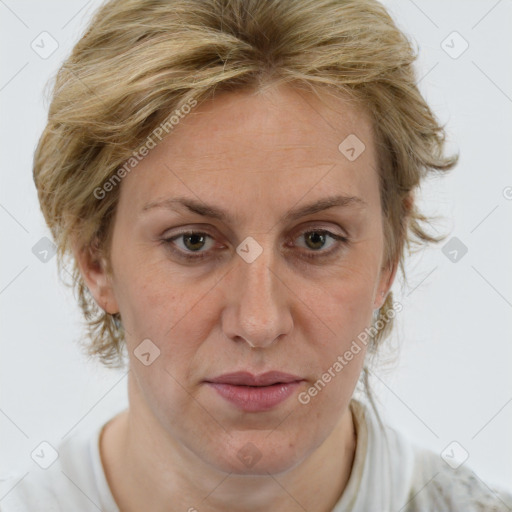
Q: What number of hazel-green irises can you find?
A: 2